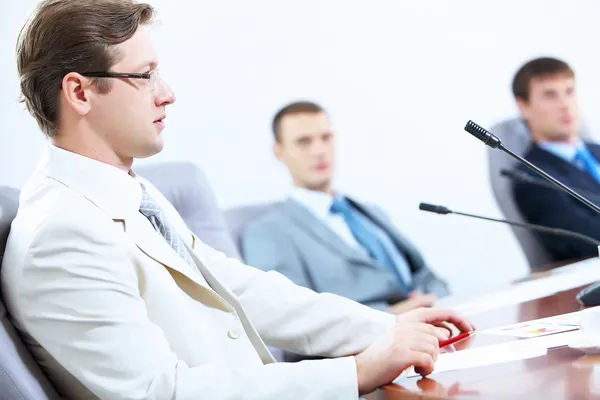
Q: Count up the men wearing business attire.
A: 3